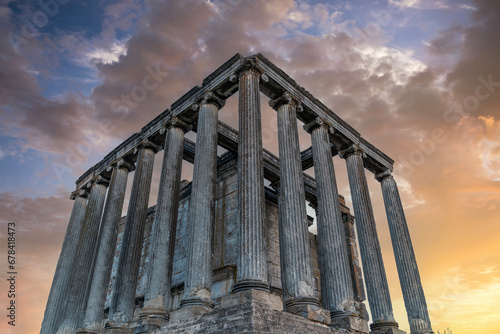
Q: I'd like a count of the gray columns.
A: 11